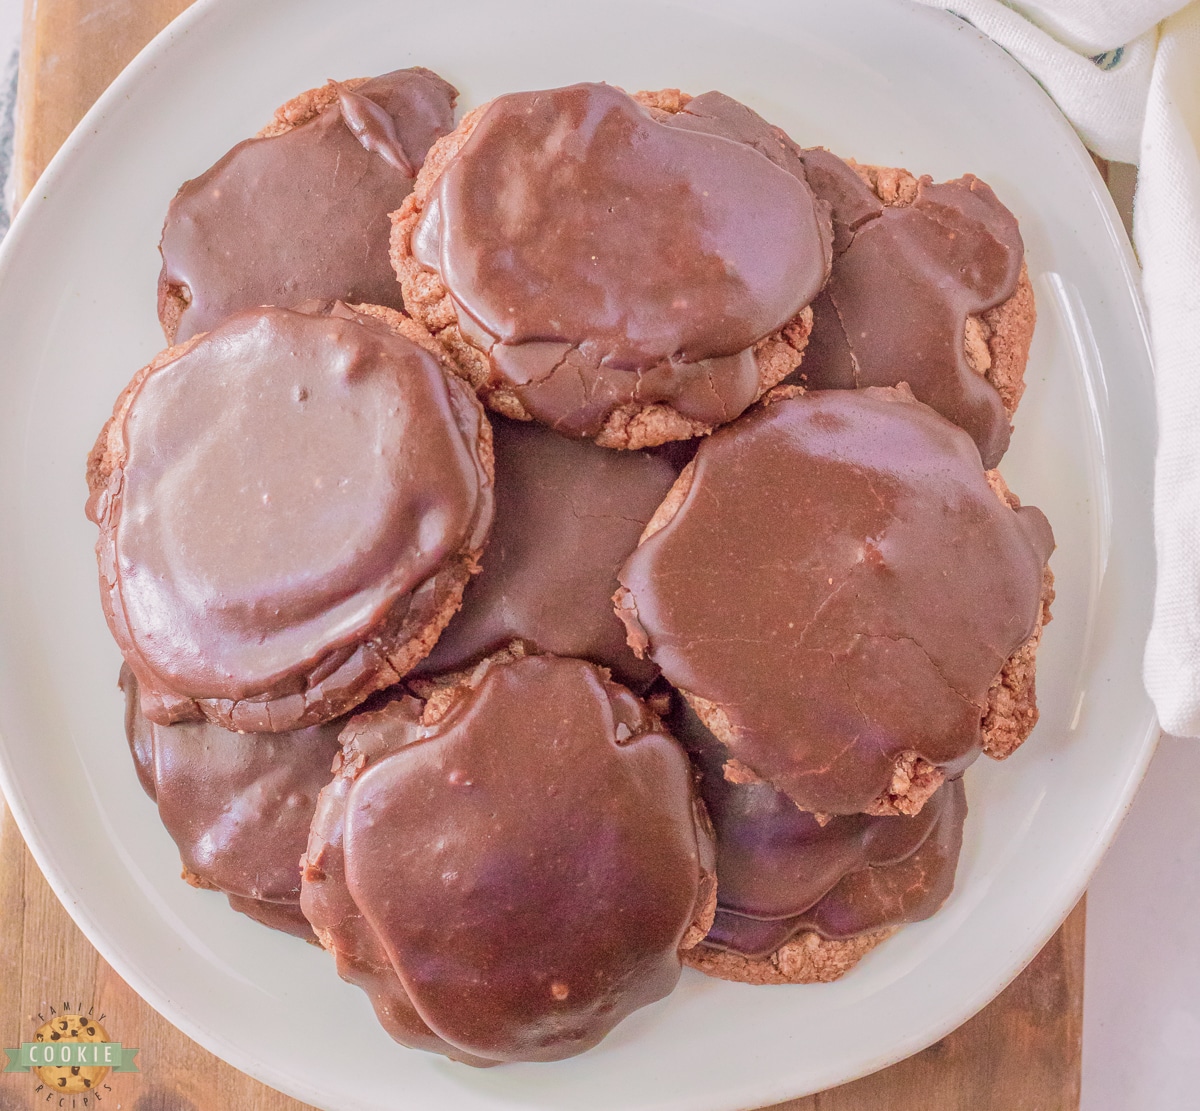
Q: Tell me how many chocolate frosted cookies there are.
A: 9